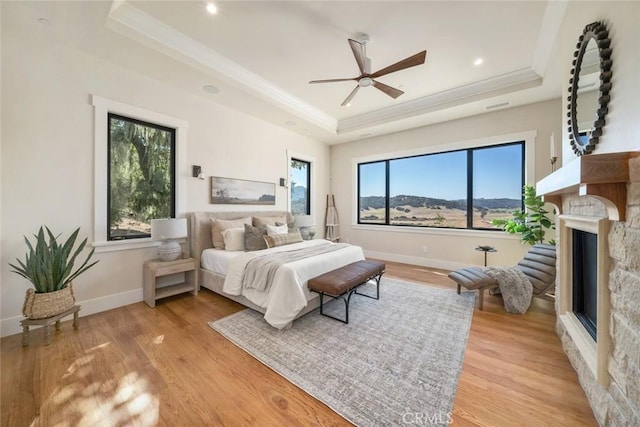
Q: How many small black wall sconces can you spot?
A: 2